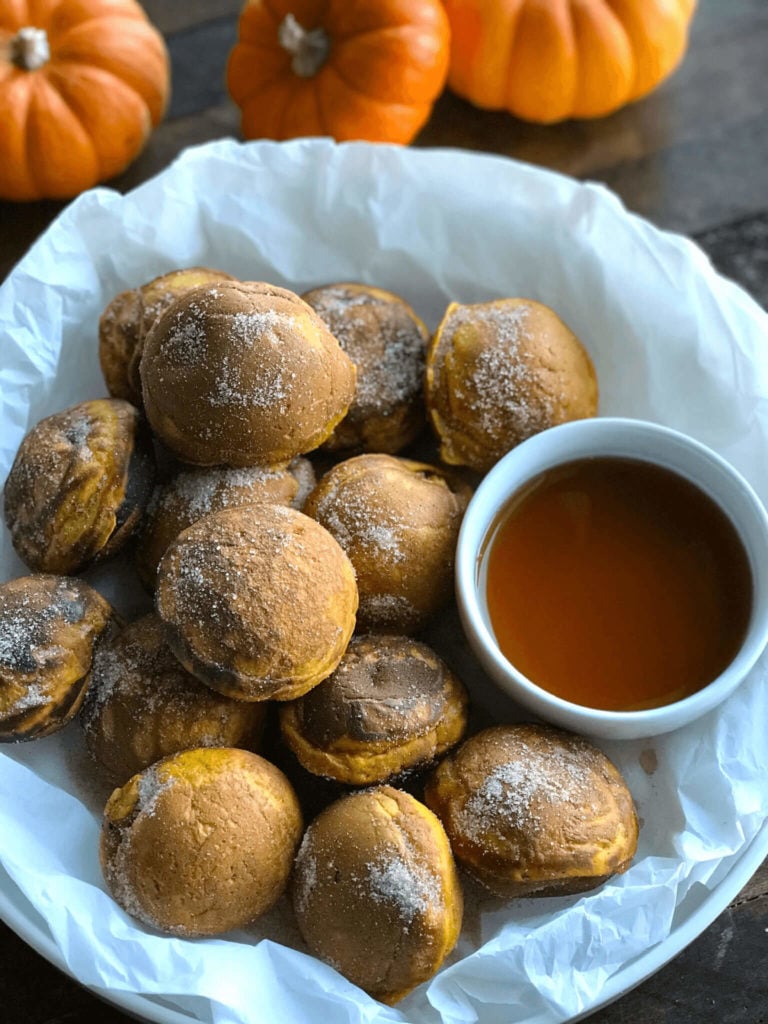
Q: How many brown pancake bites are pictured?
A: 14